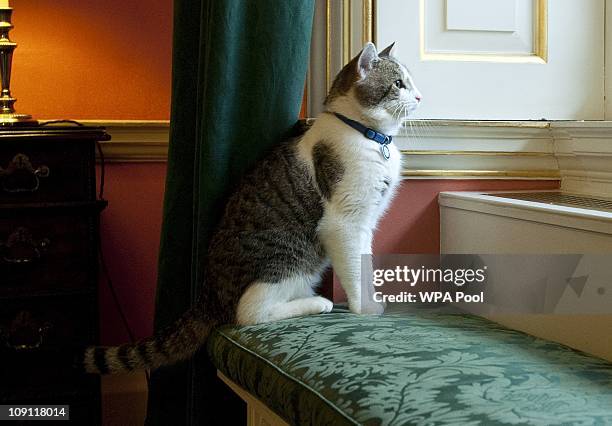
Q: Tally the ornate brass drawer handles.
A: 3